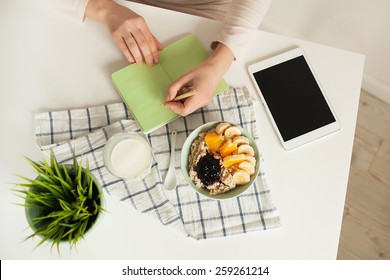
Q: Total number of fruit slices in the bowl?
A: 10